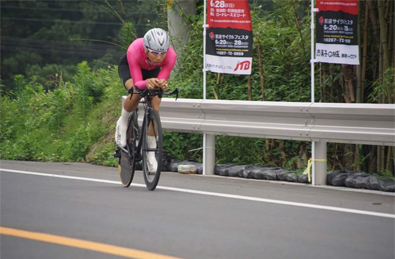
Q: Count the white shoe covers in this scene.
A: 2